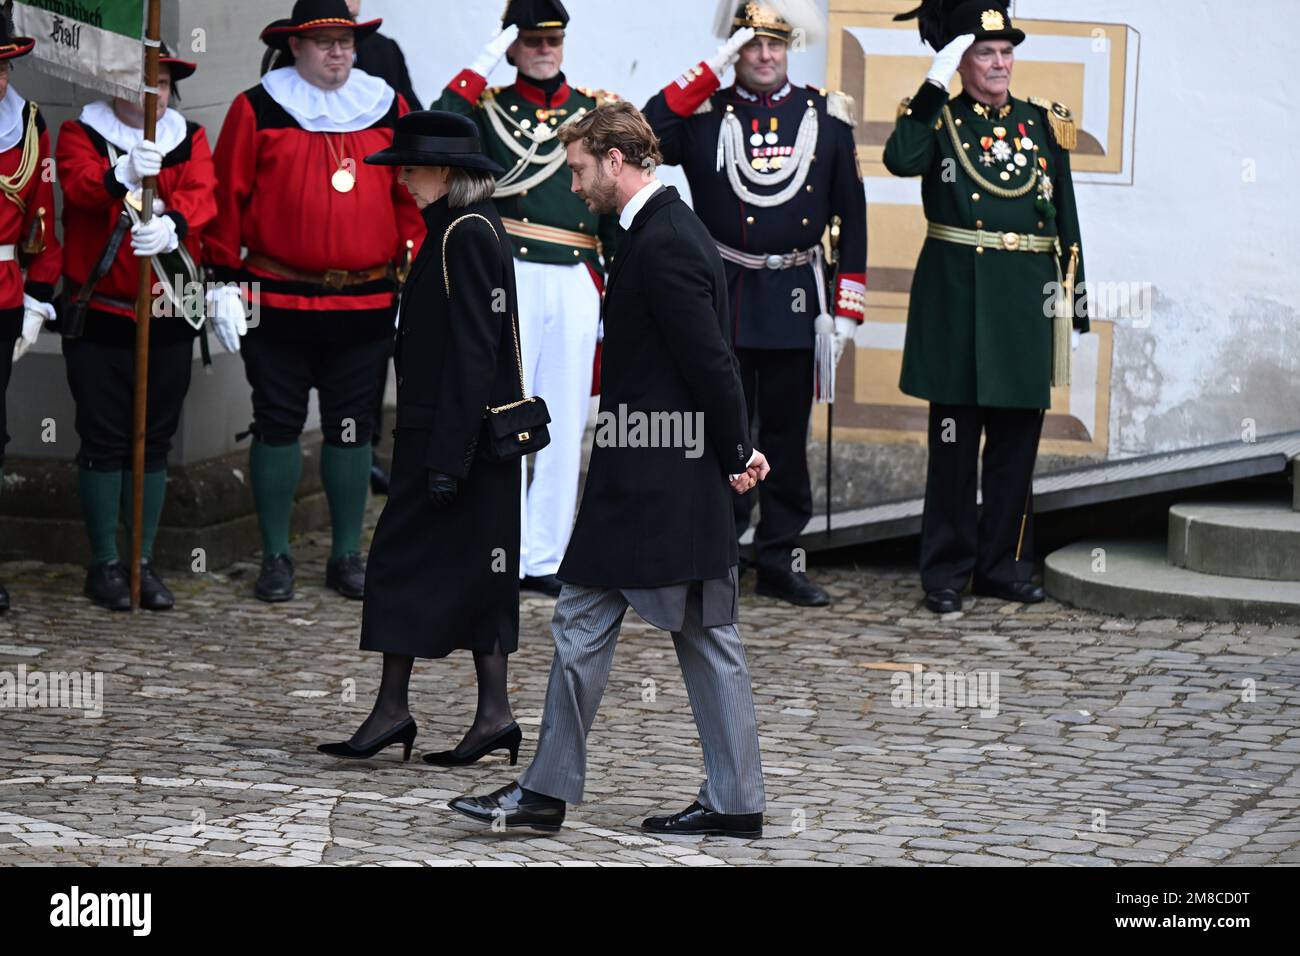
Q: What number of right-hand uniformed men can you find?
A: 3